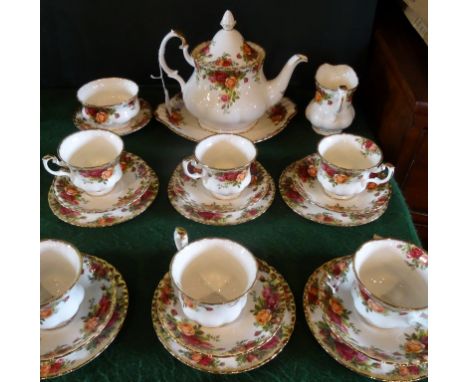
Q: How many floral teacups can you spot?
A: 6